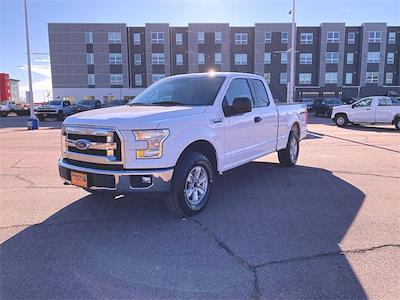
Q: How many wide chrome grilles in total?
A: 1